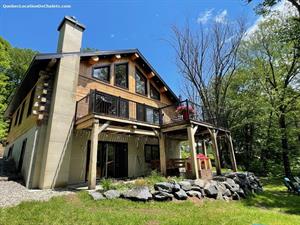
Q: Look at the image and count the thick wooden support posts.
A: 5